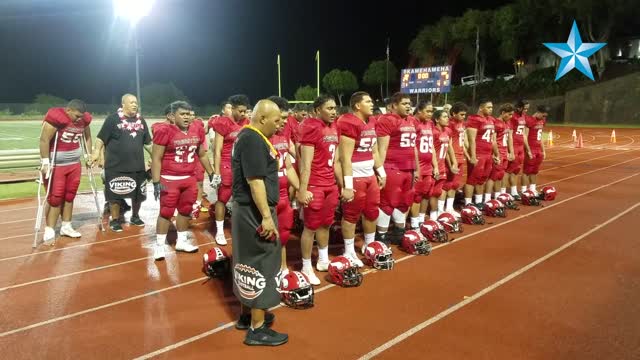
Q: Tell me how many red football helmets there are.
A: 12